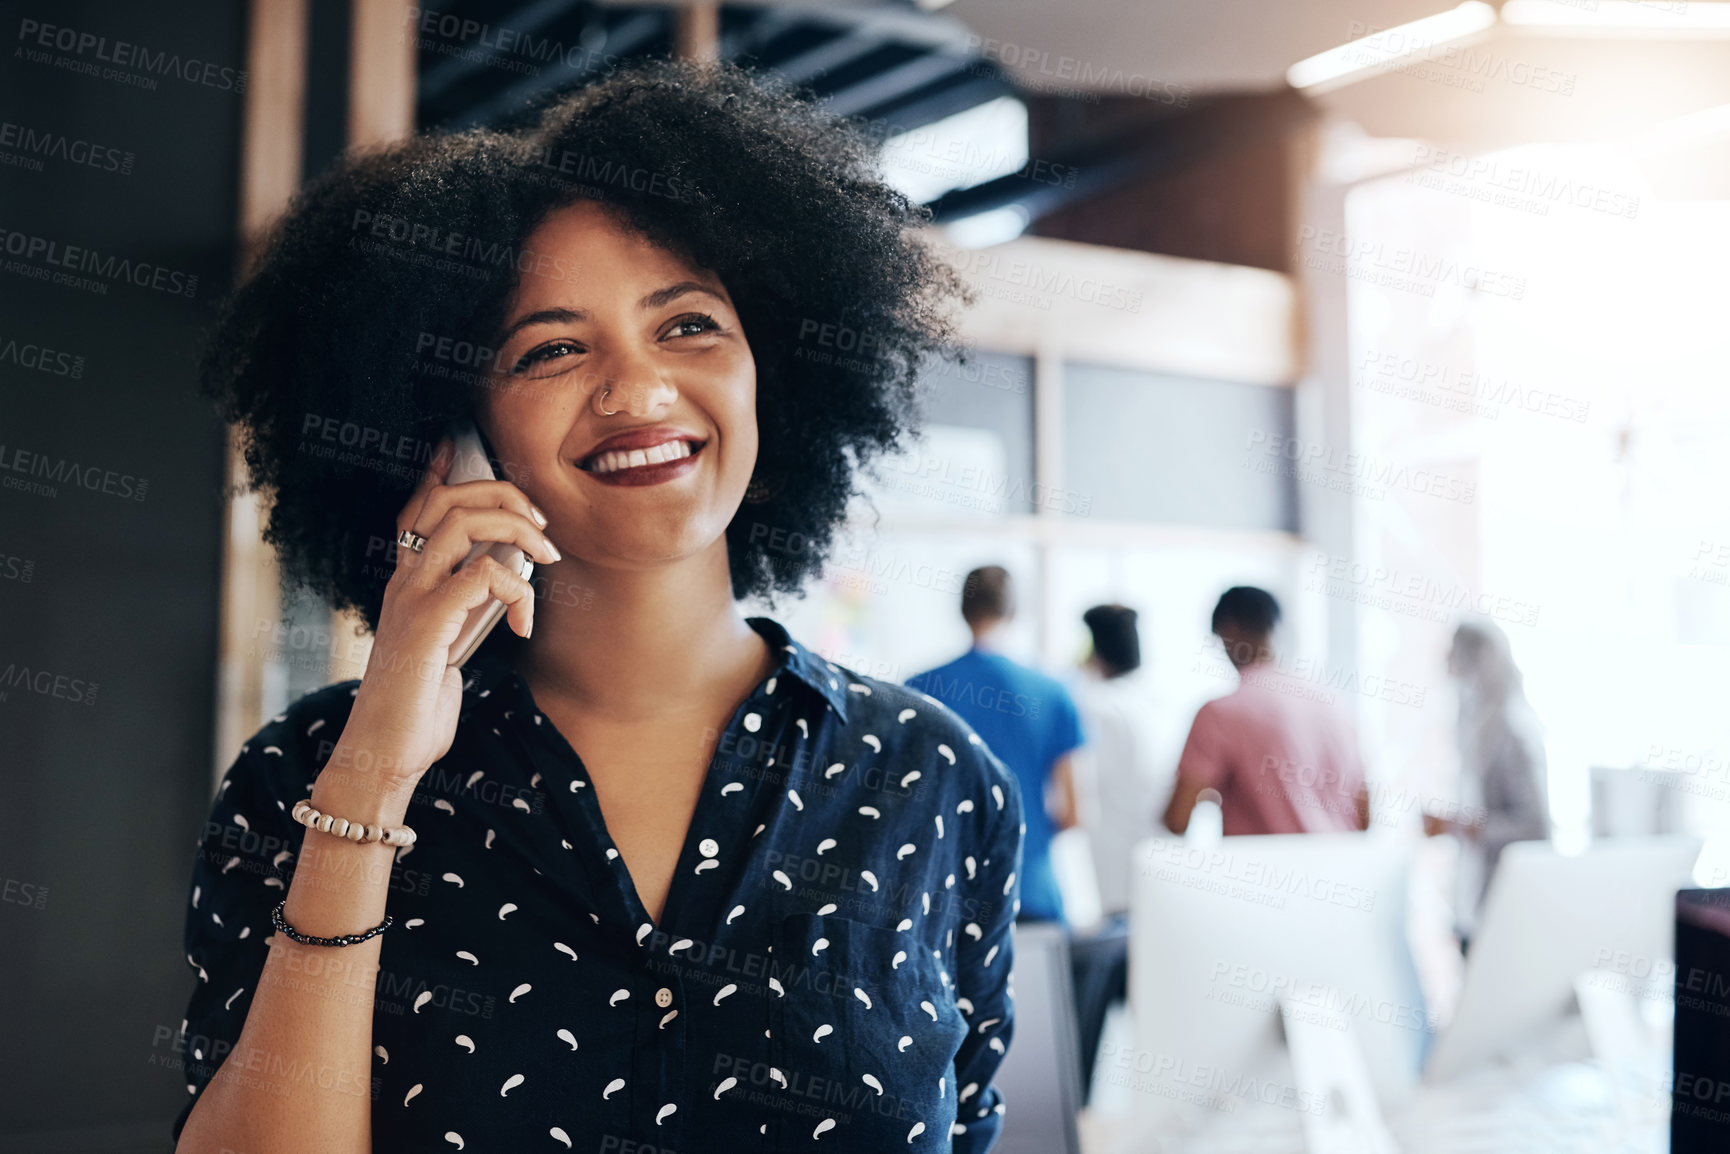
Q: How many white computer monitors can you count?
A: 2